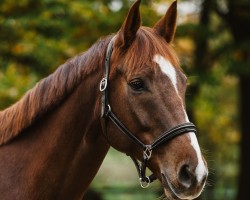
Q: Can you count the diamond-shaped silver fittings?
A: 1